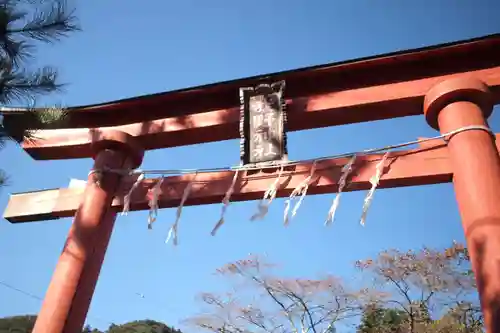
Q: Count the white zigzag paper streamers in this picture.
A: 8